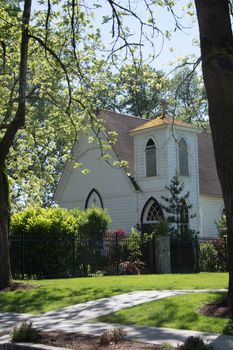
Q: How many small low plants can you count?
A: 3